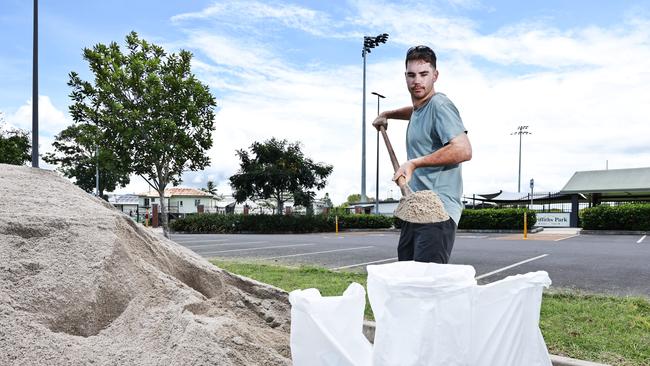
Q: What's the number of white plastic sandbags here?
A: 3